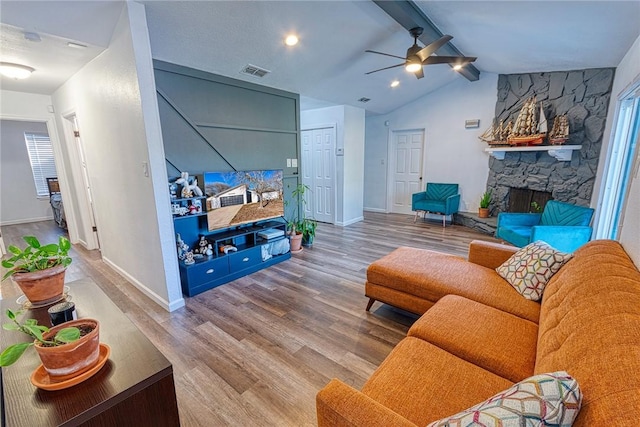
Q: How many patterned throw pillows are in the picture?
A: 2